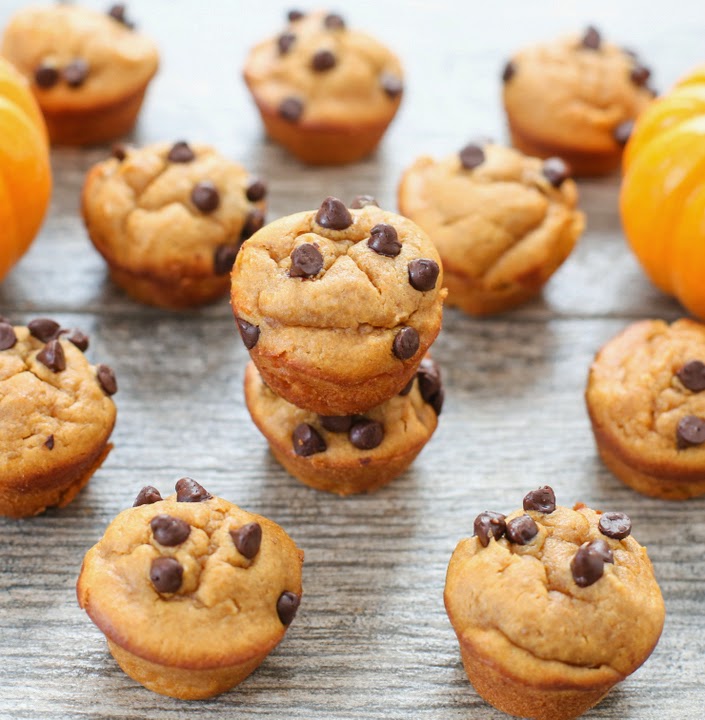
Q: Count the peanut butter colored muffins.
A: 11